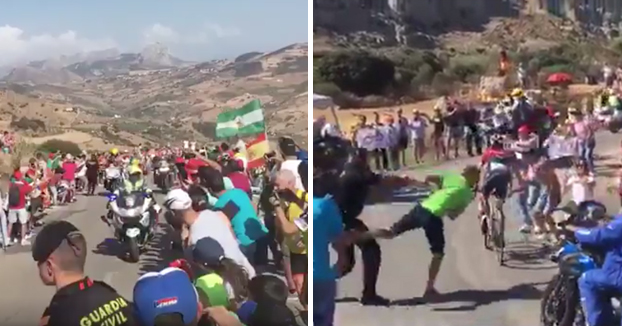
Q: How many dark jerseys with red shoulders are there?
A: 1